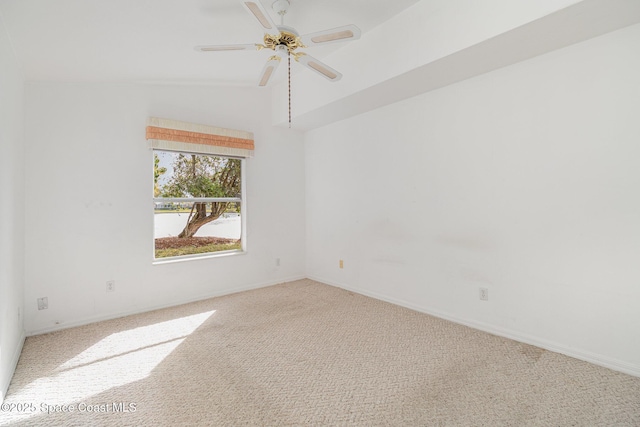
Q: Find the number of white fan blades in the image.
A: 5